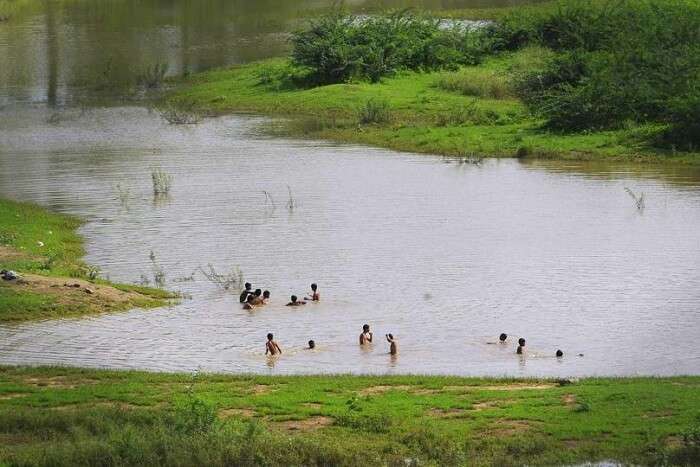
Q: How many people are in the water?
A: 13